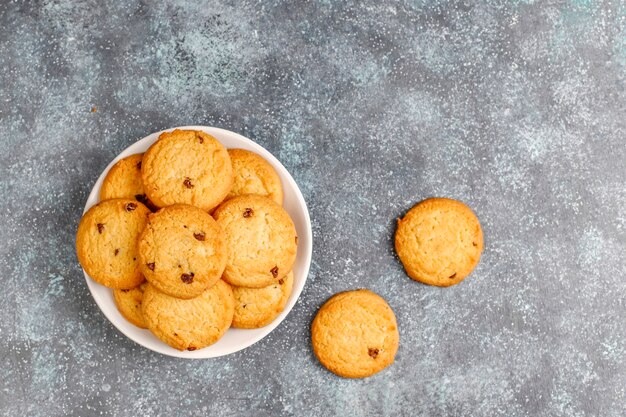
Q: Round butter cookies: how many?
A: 11